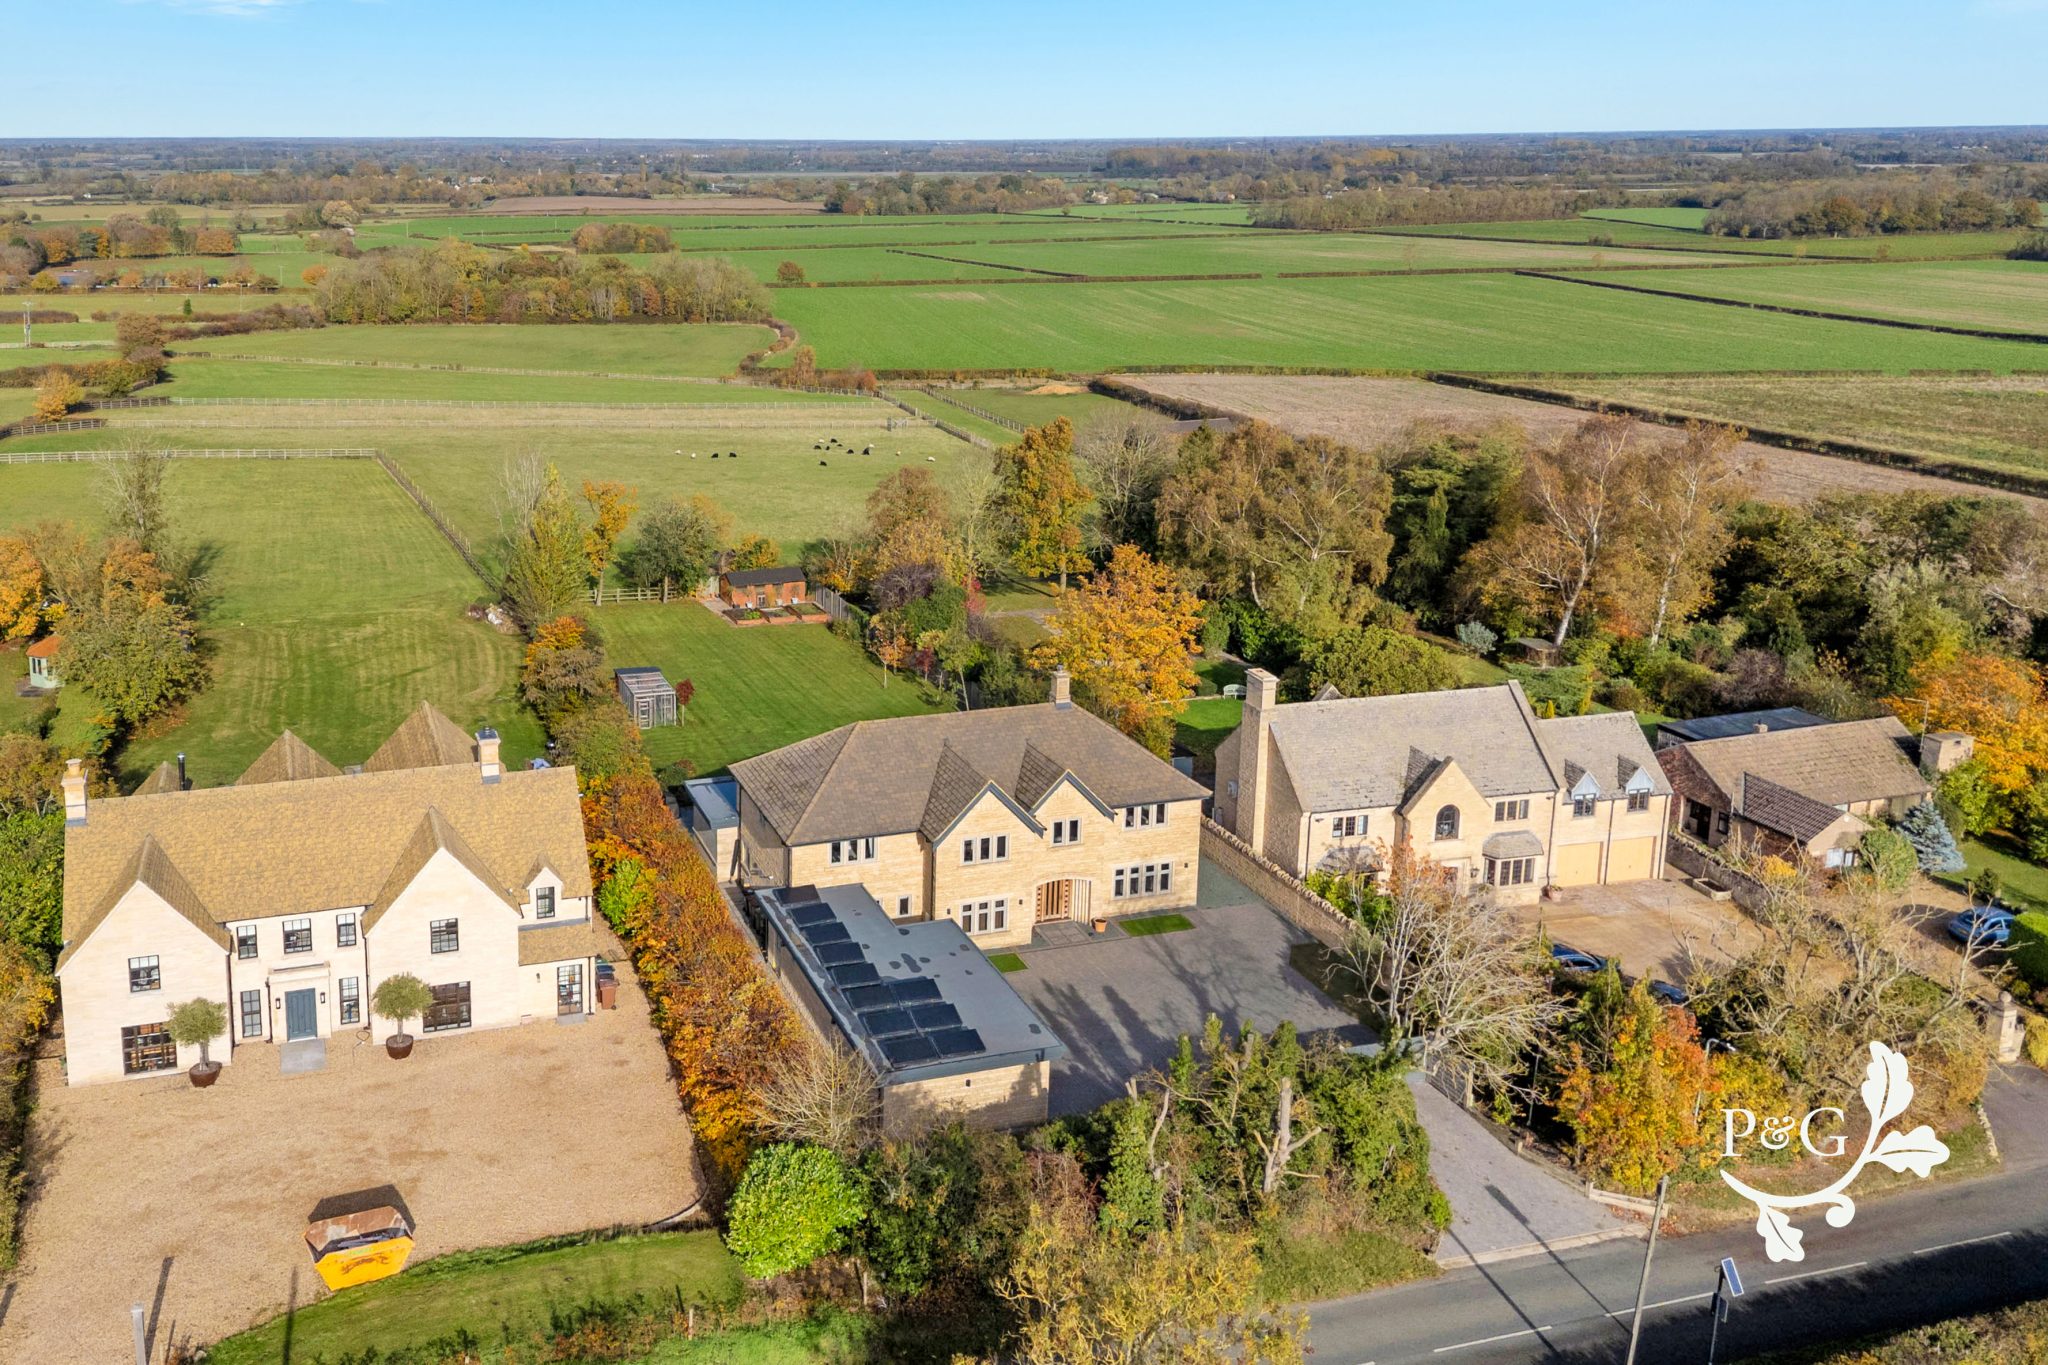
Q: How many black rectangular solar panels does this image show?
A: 11